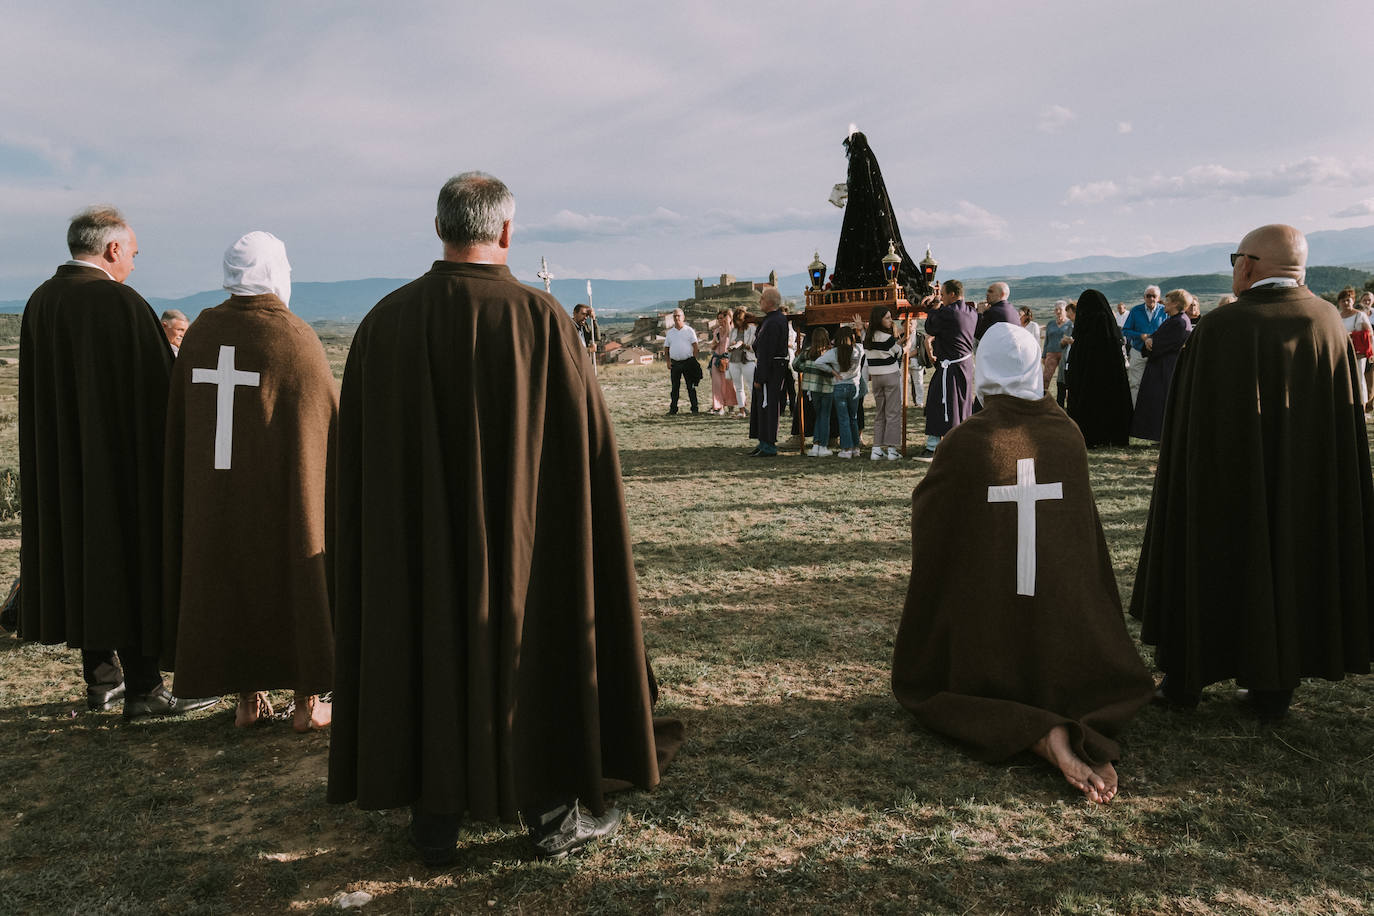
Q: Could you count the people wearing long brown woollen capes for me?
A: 5